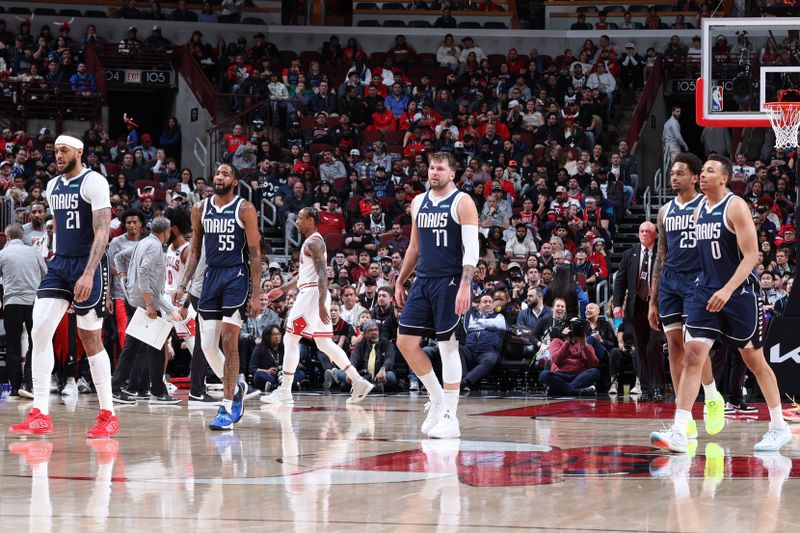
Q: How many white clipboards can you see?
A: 1